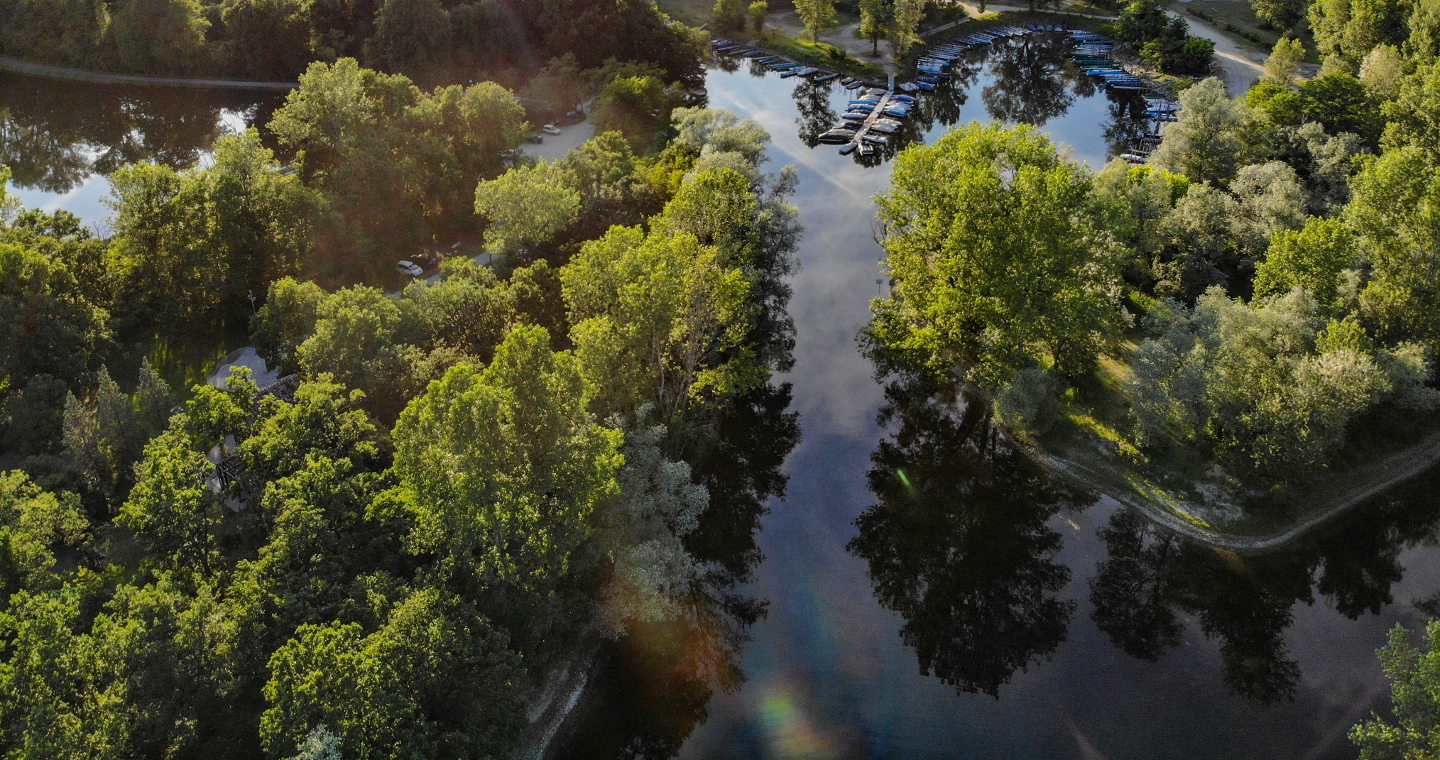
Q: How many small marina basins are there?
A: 1